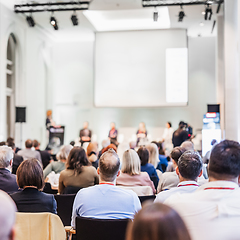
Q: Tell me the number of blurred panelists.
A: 4